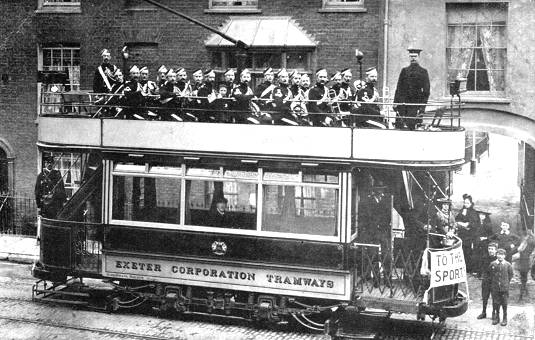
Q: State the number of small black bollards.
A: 0